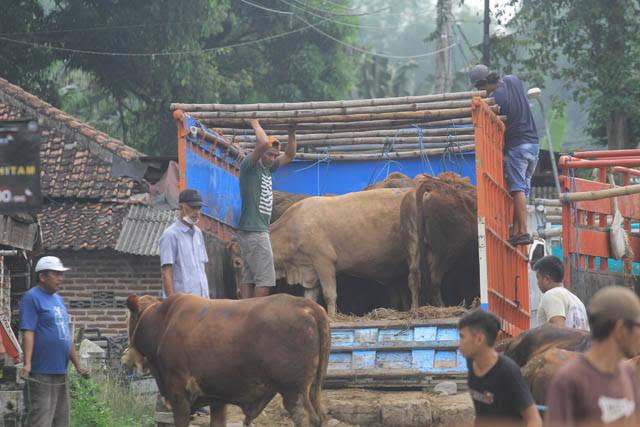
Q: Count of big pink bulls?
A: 0